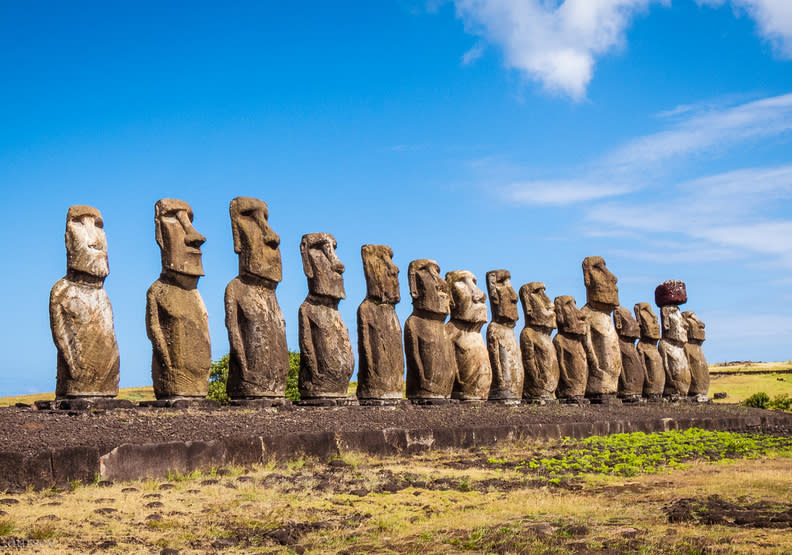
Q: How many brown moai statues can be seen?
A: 15